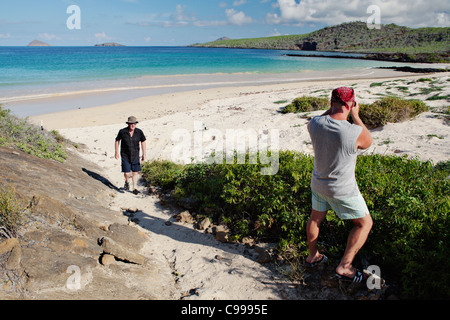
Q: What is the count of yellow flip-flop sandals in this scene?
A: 0